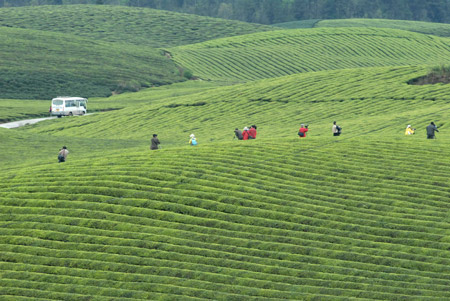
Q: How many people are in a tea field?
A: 10